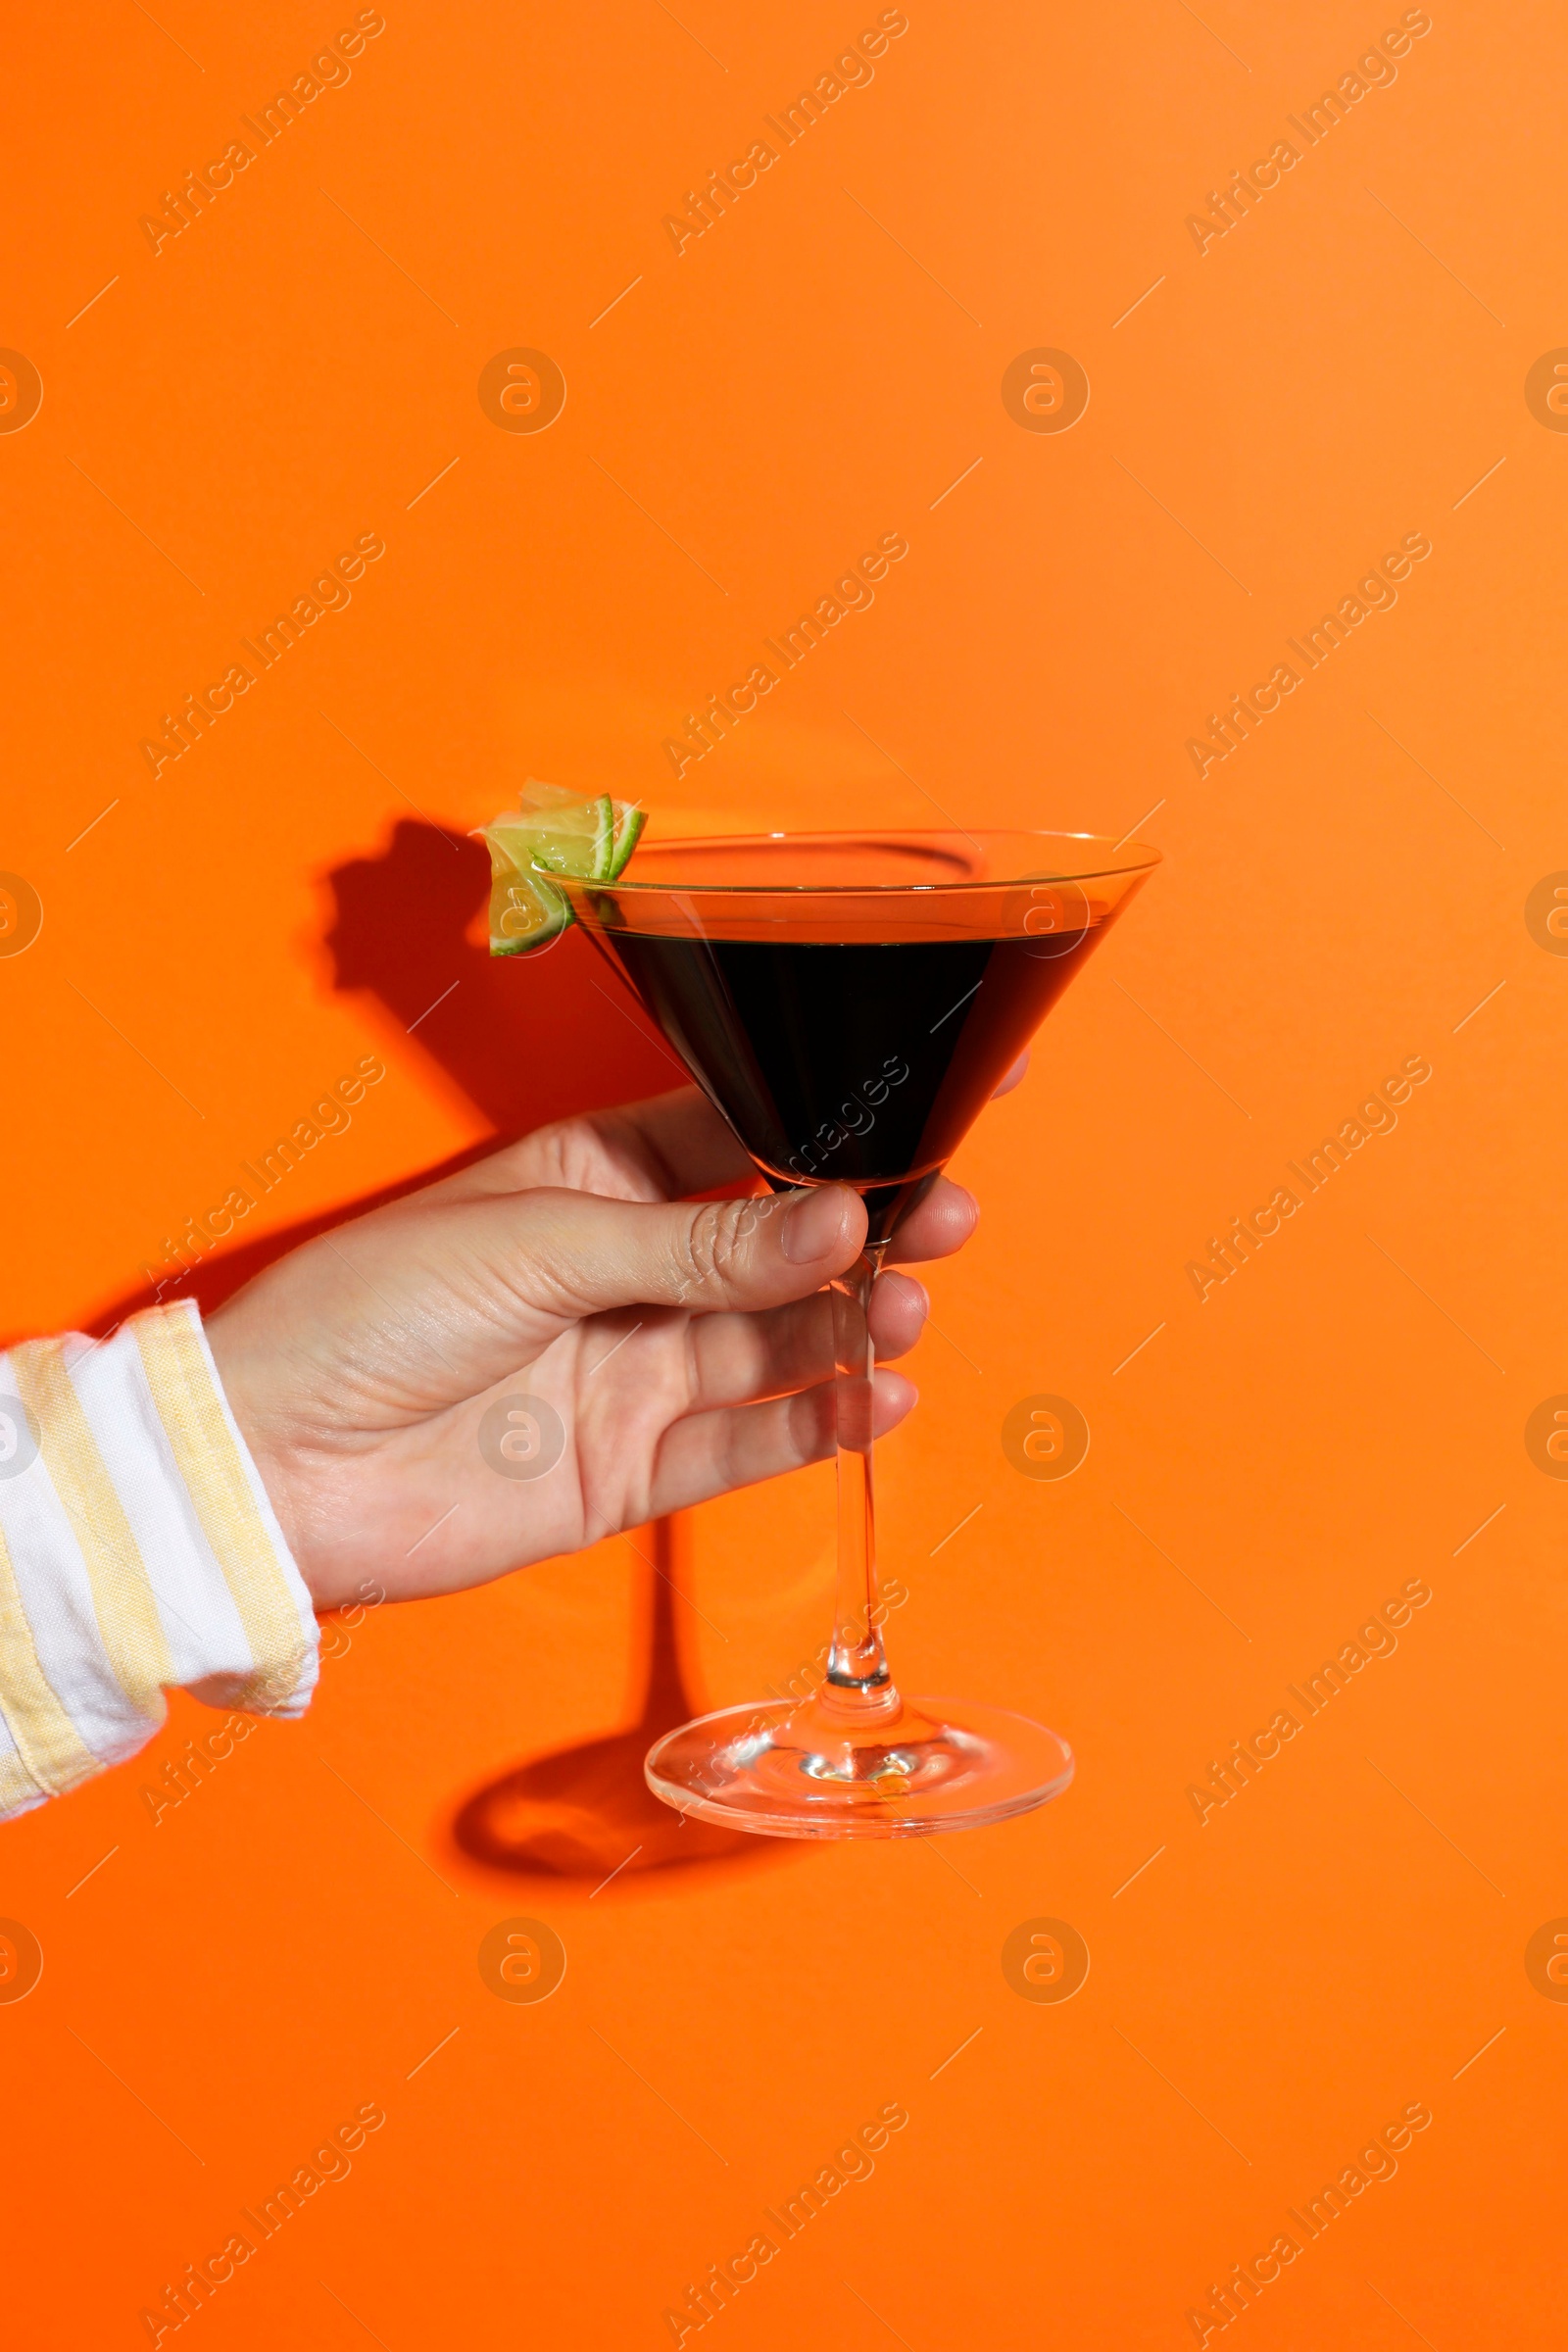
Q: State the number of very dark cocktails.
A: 1